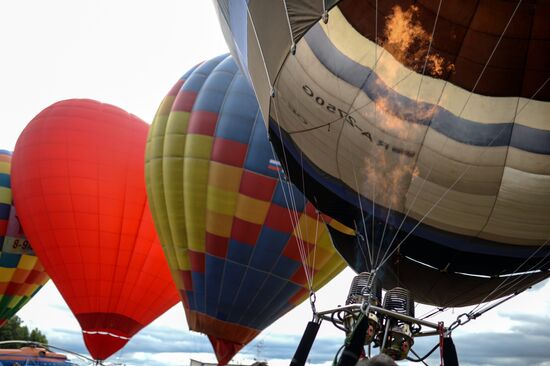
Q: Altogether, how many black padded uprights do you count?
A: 3